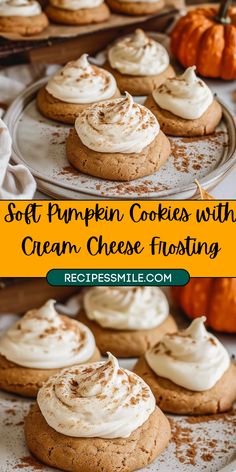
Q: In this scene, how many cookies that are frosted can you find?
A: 11